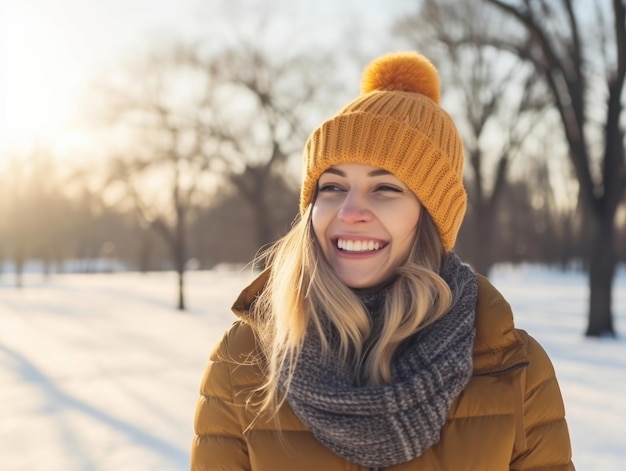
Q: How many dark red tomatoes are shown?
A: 0